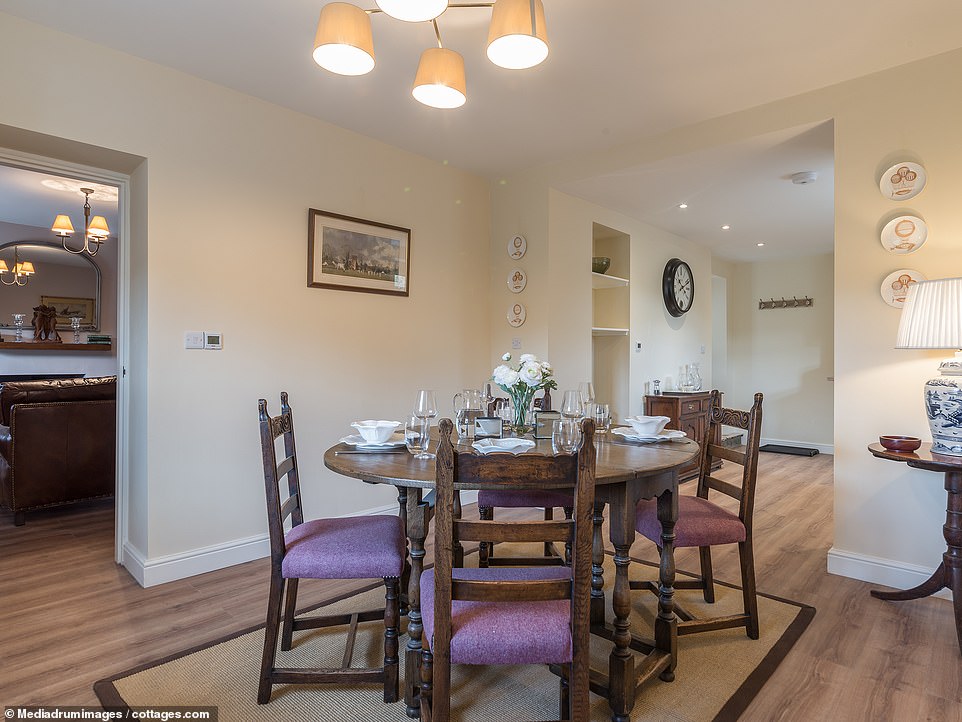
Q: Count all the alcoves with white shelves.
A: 1